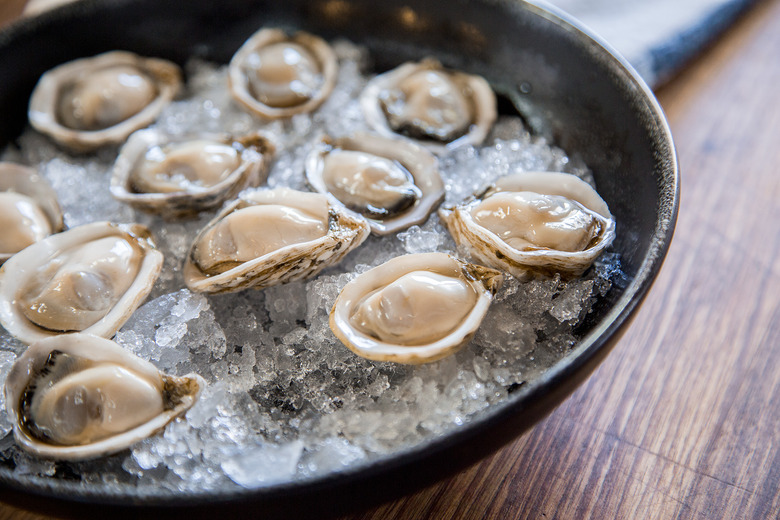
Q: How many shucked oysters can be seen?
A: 11